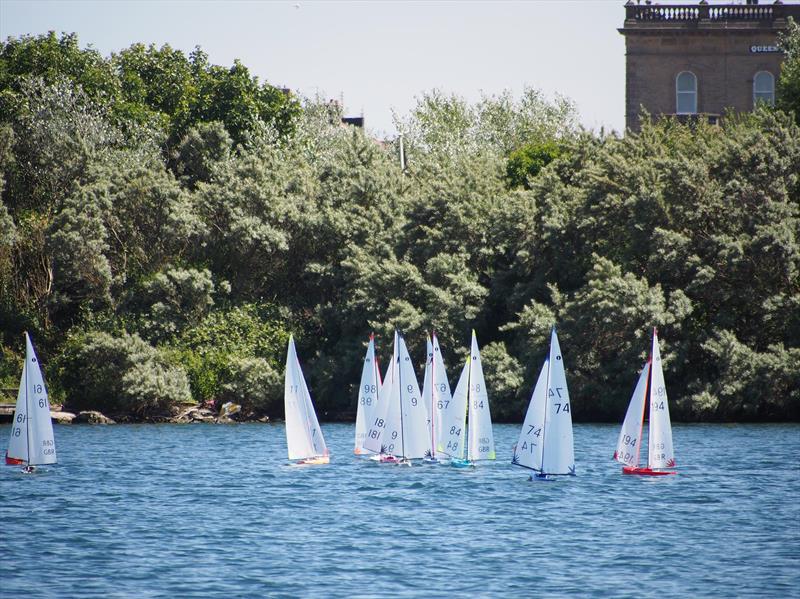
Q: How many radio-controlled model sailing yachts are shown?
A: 9